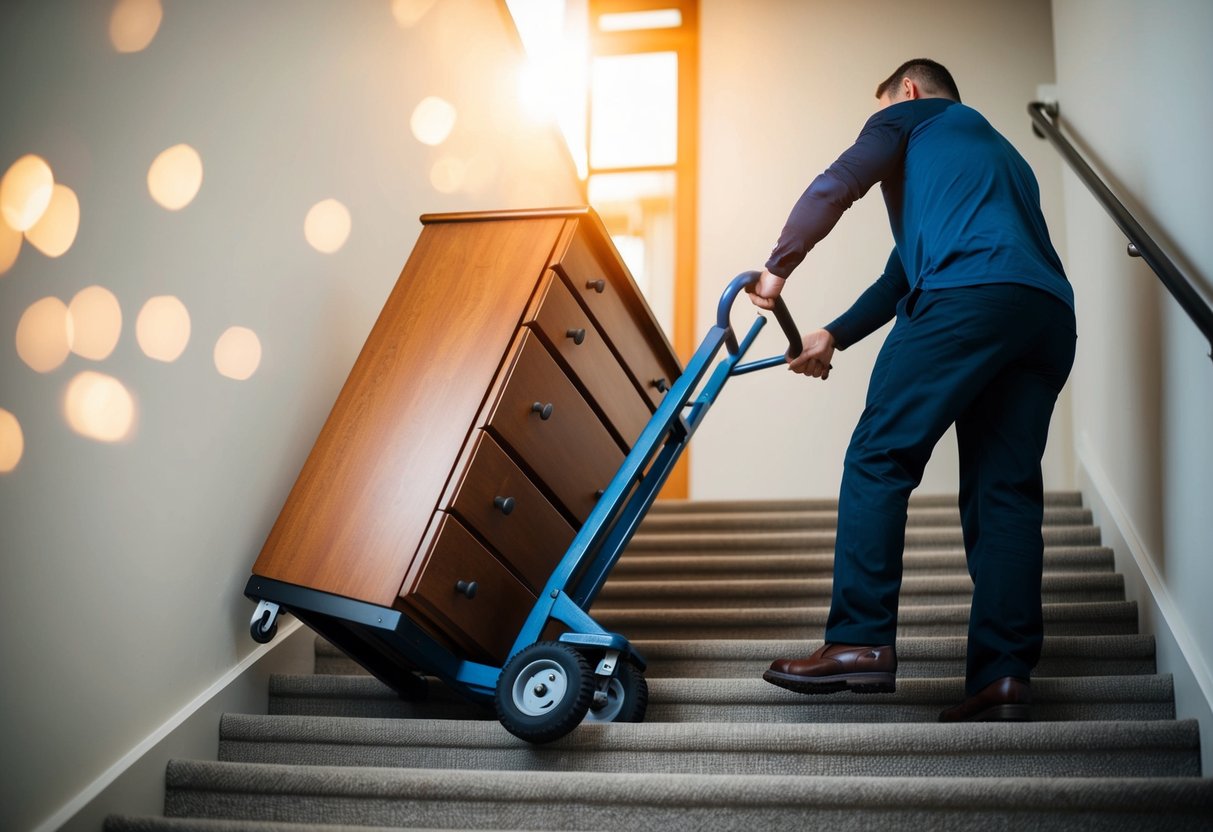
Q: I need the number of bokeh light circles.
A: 15